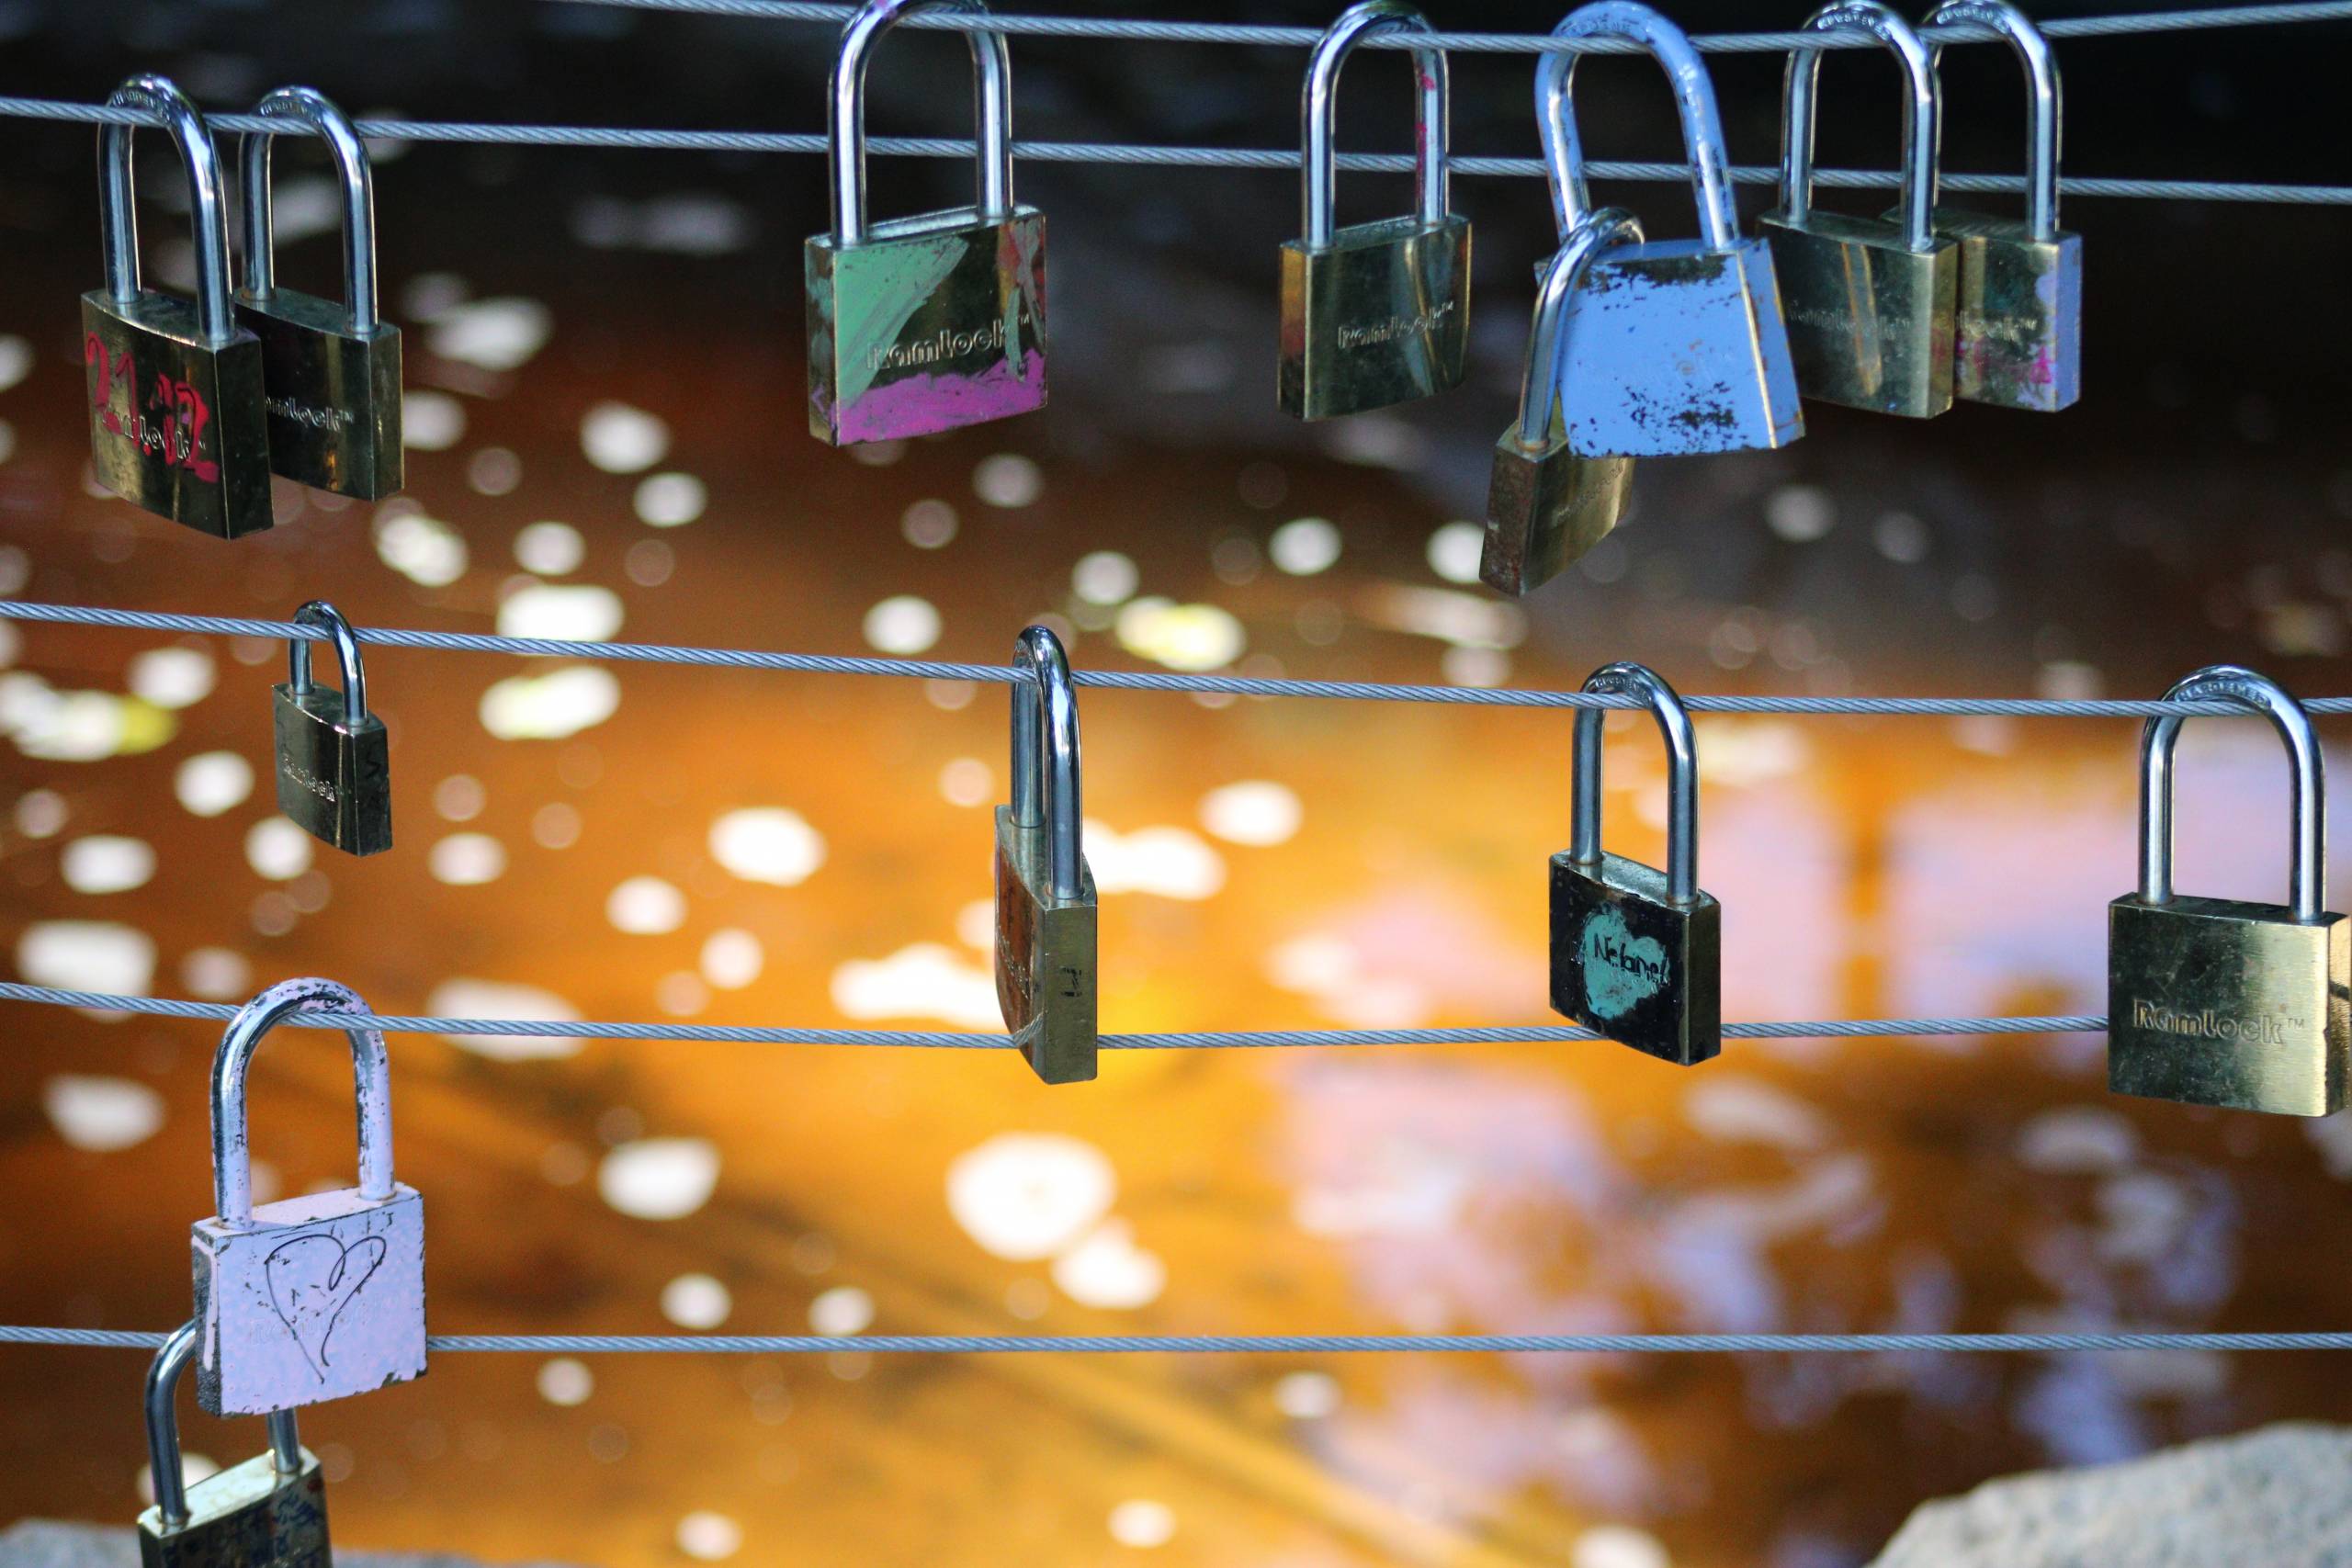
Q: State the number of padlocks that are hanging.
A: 14